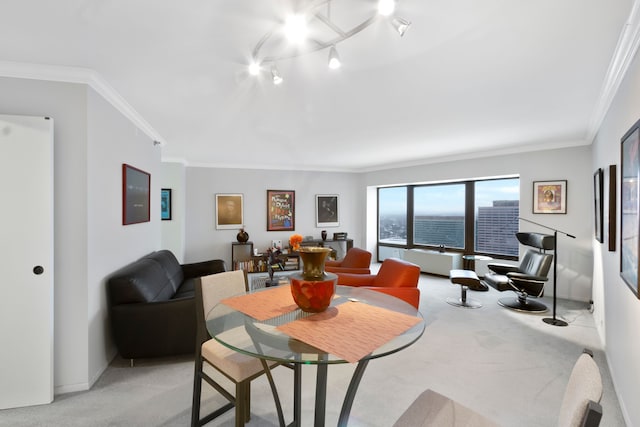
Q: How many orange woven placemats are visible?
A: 2